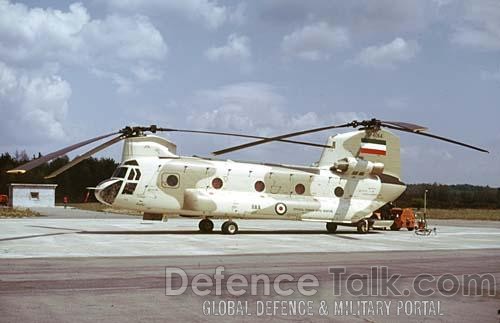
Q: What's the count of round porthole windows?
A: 5